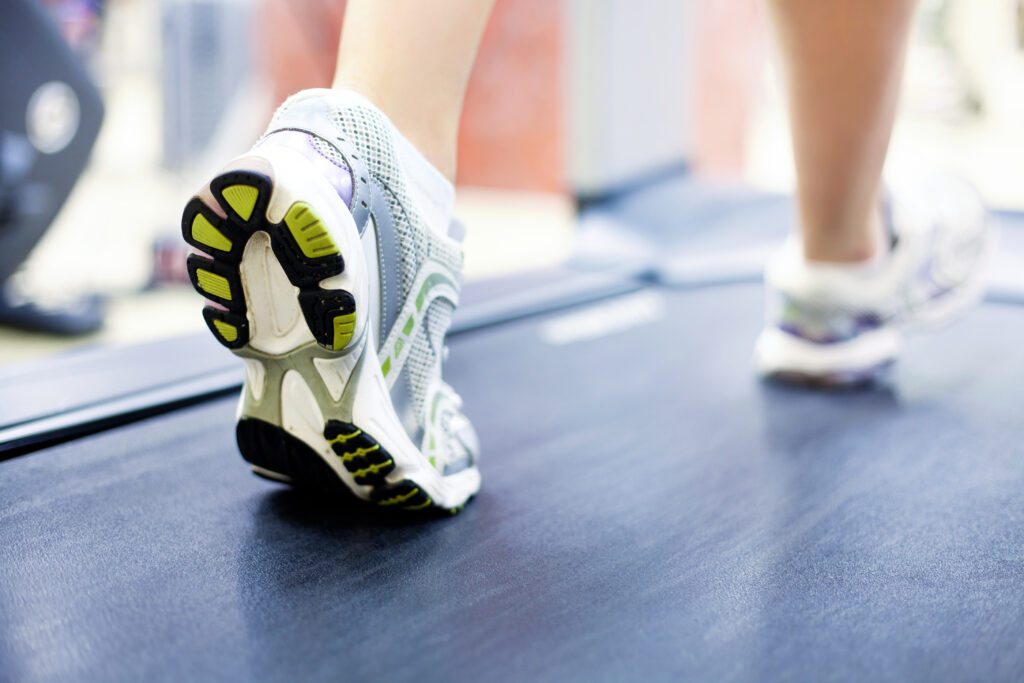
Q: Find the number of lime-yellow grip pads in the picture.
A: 6